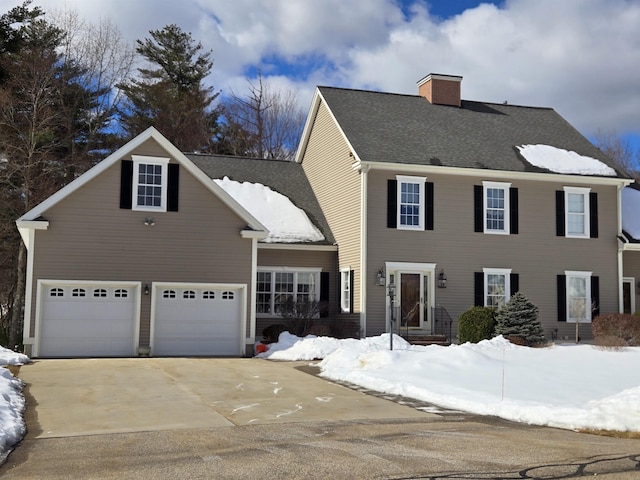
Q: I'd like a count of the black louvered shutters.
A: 15